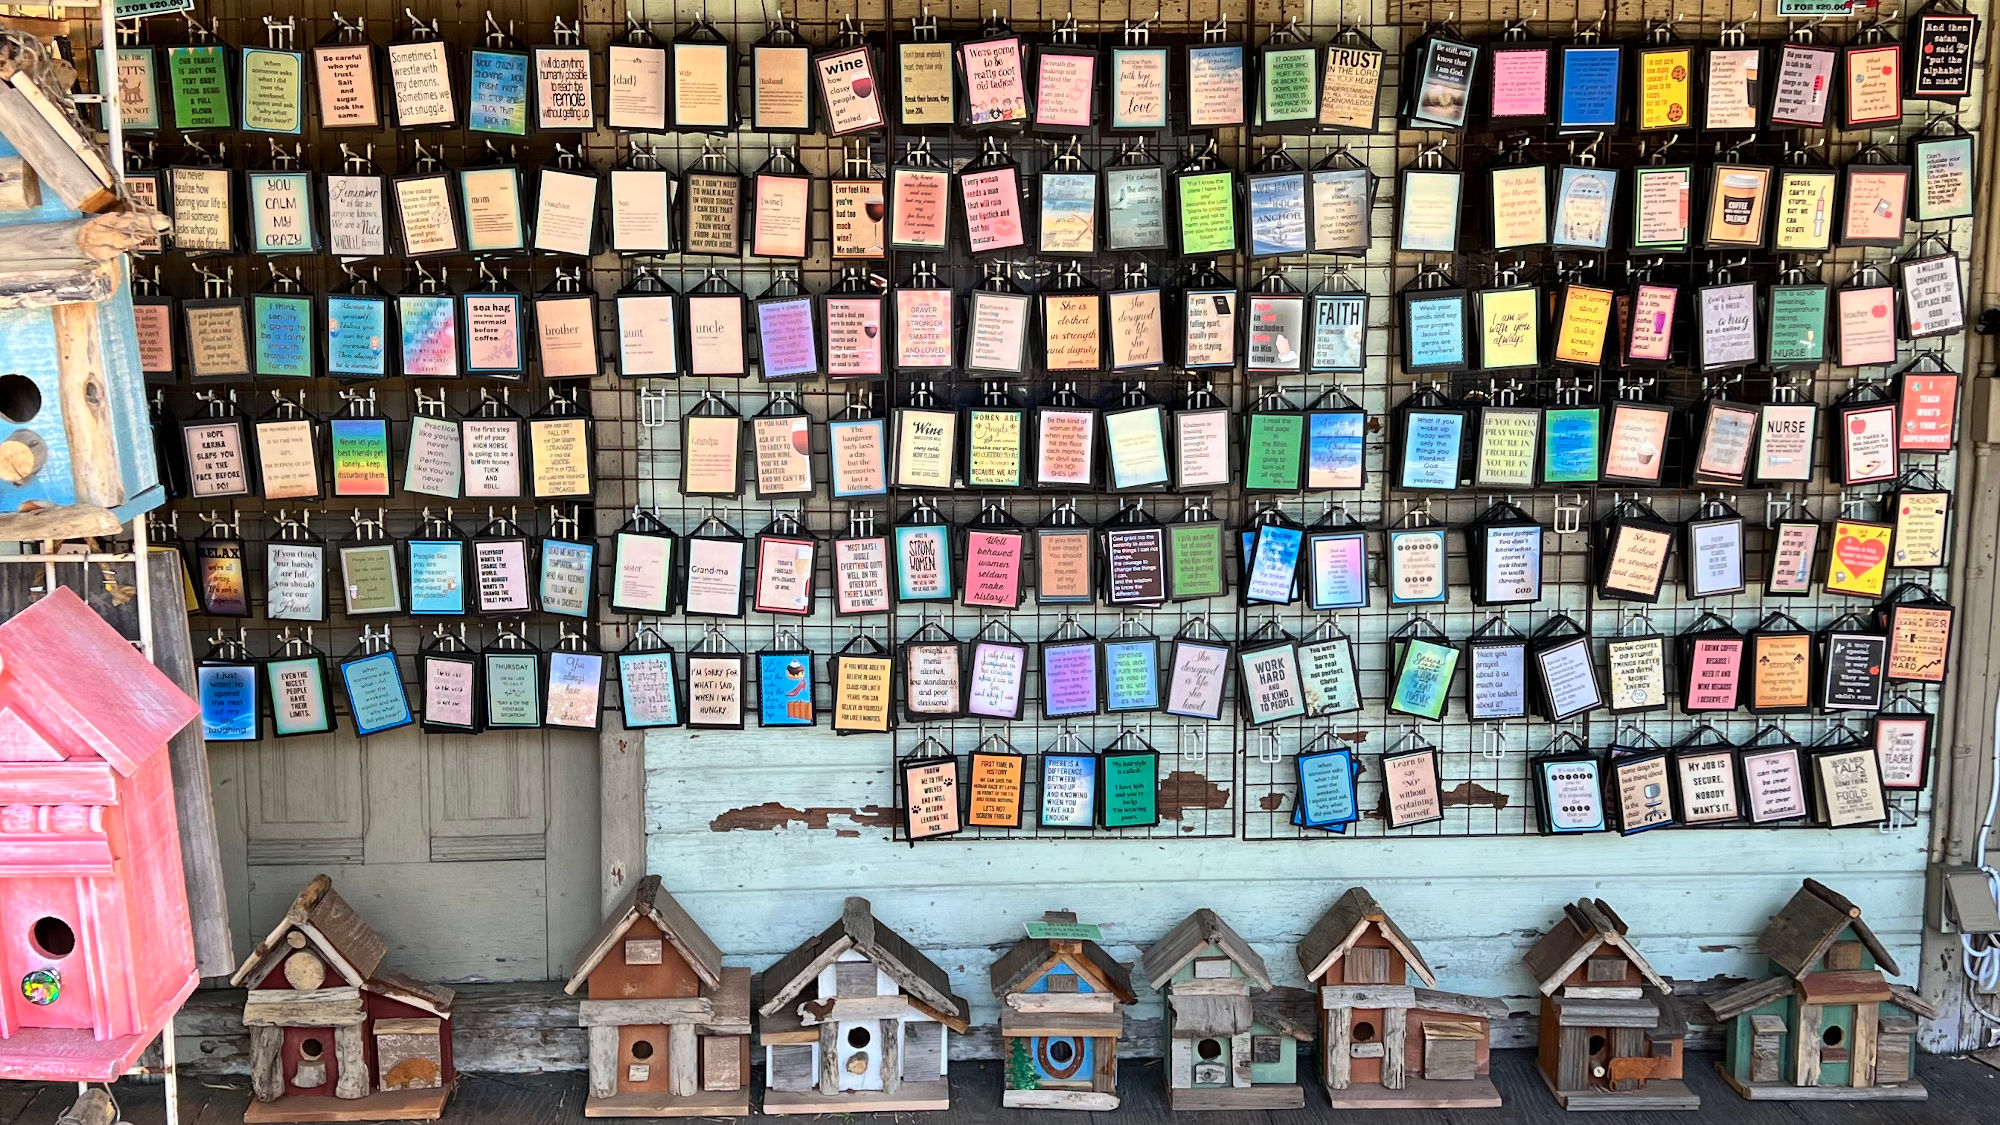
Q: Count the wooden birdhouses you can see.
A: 10